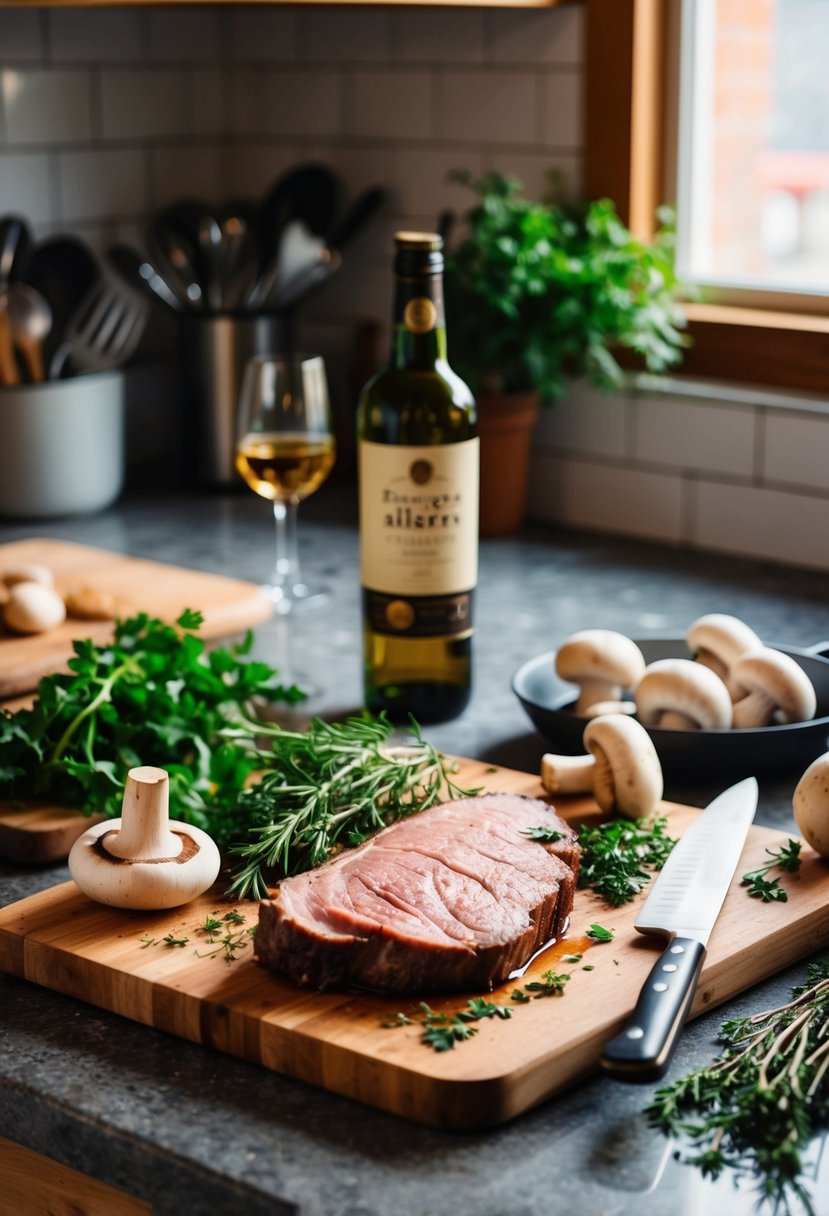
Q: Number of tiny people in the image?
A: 0